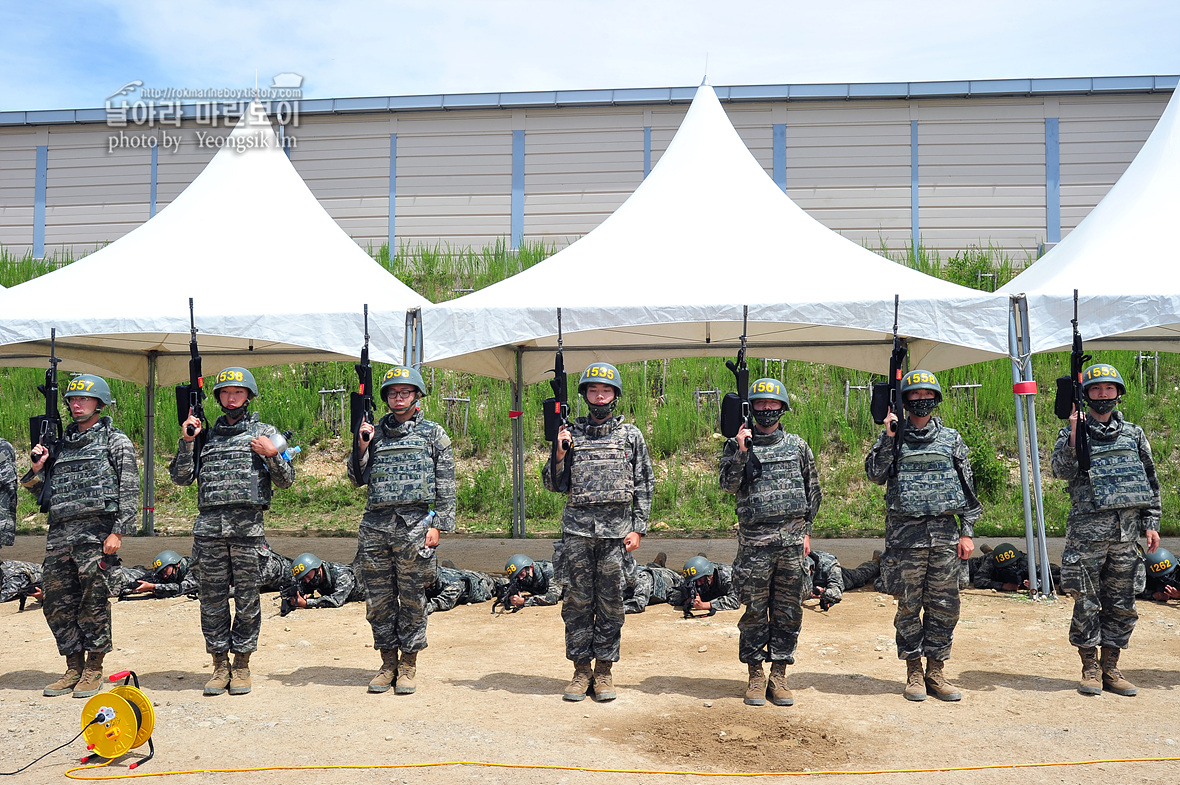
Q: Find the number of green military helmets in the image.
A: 13